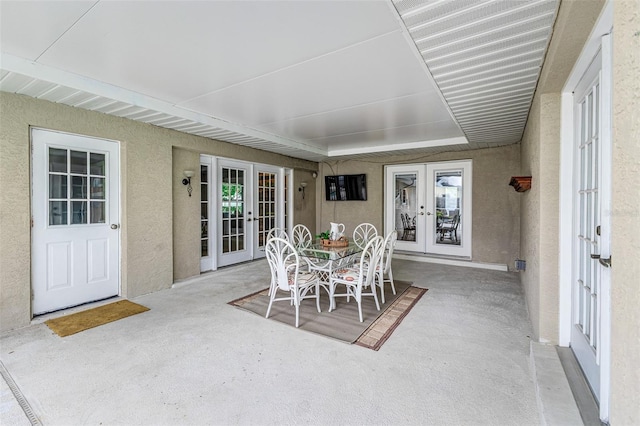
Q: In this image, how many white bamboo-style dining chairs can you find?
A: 6